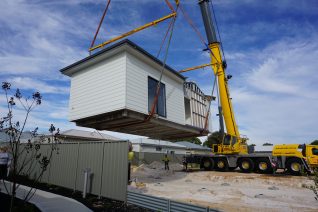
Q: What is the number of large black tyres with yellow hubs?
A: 5